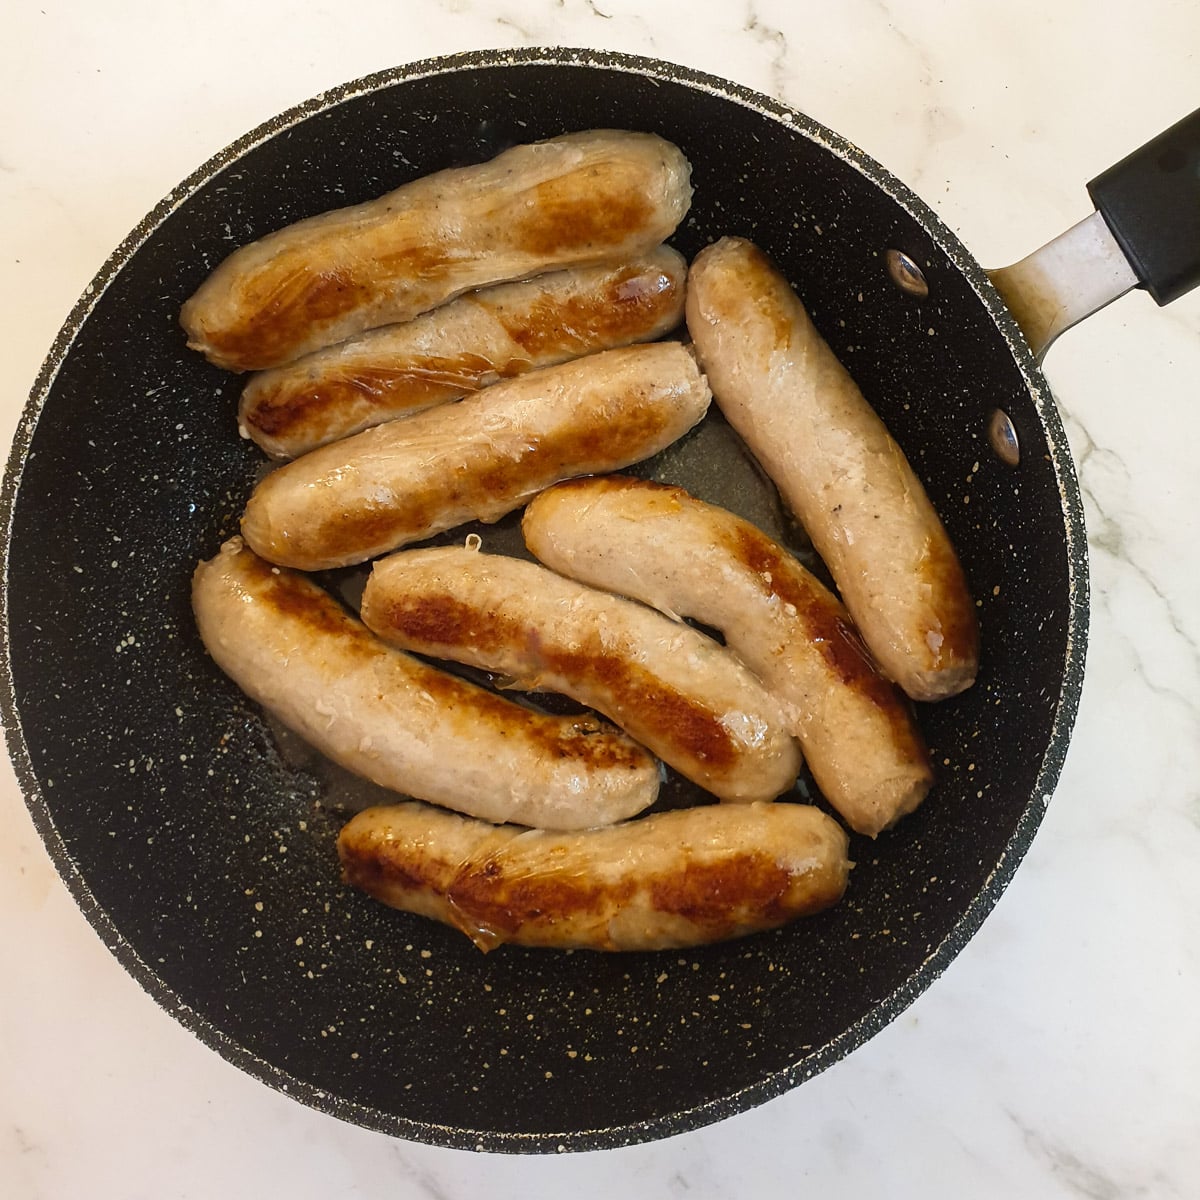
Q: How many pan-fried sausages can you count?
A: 8